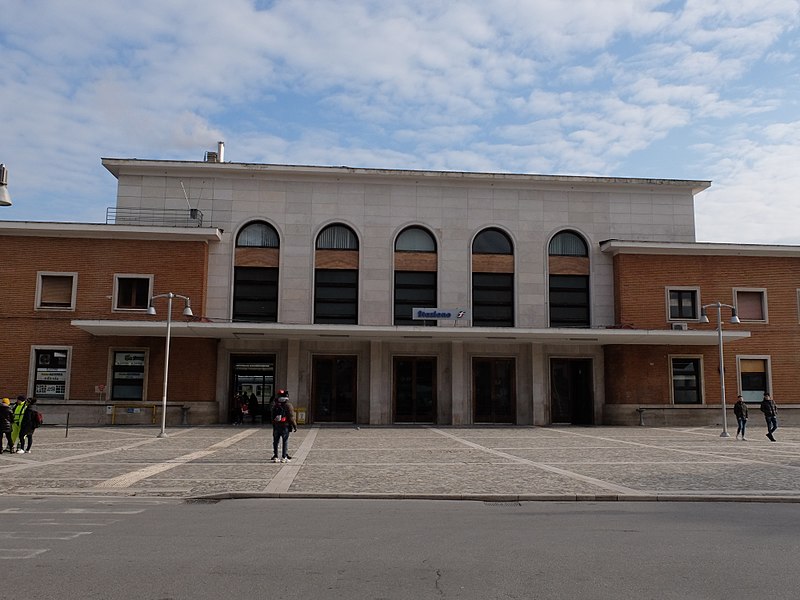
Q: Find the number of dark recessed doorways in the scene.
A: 5